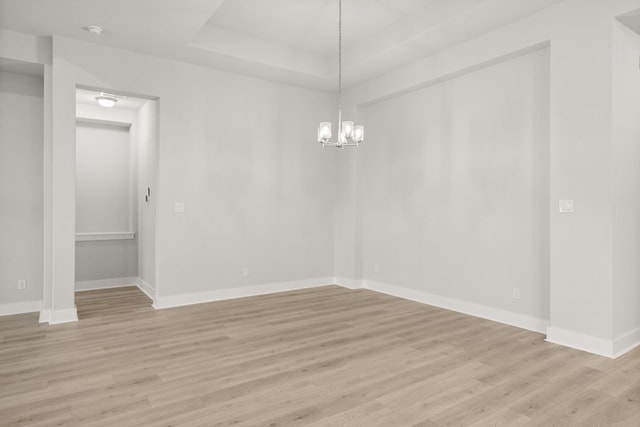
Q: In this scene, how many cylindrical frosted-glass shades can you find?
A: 5